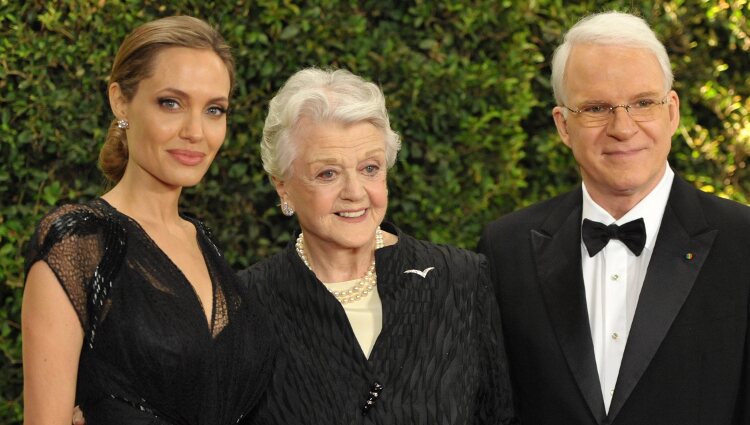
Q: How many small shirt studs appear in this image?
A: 3